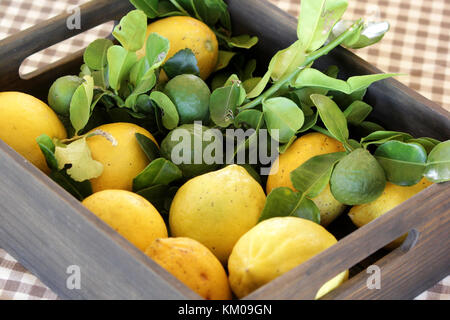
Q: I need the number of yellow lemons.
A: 9